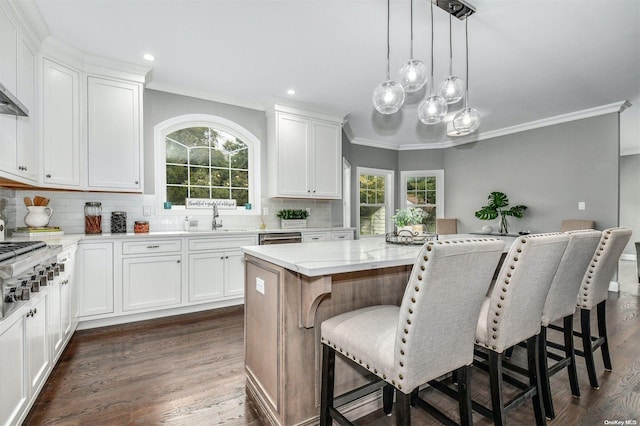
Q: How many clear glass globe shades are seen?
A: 5